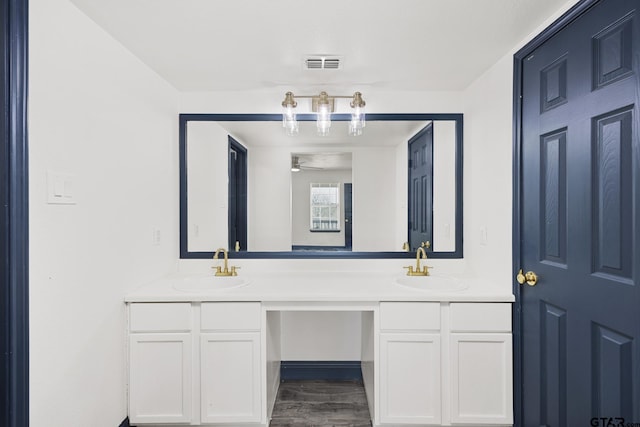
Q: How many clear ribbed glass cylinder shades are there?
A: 3